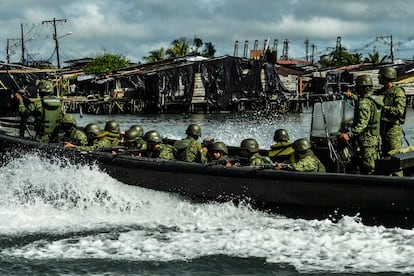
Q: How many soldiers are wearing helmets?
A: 14